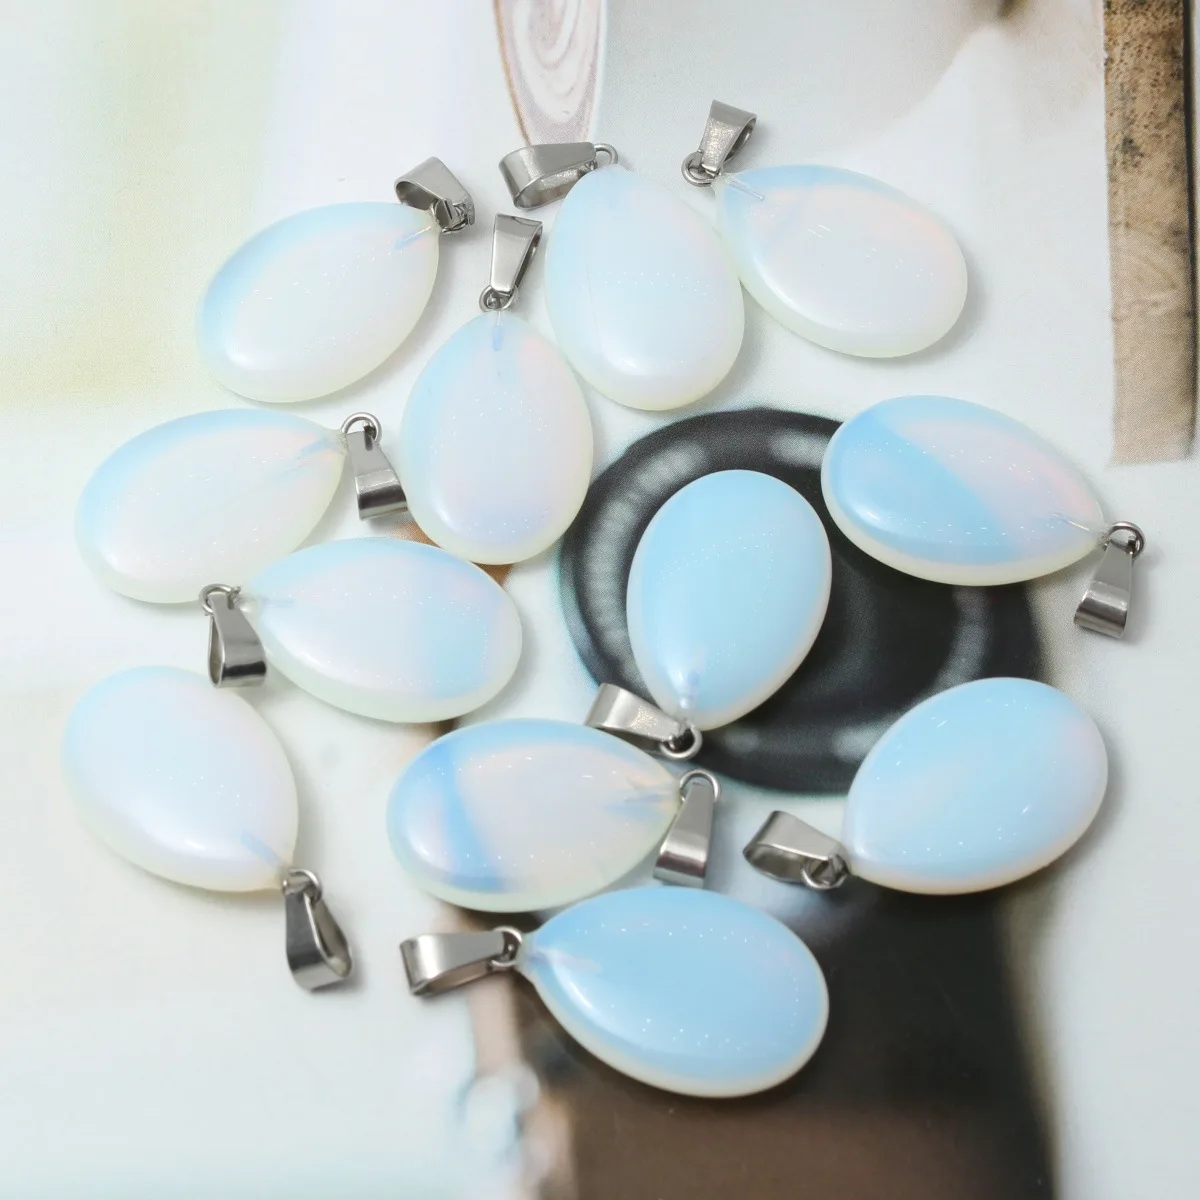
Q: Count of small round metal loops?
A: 12